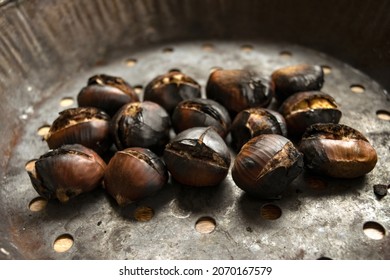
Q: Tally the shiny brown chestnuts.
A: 14